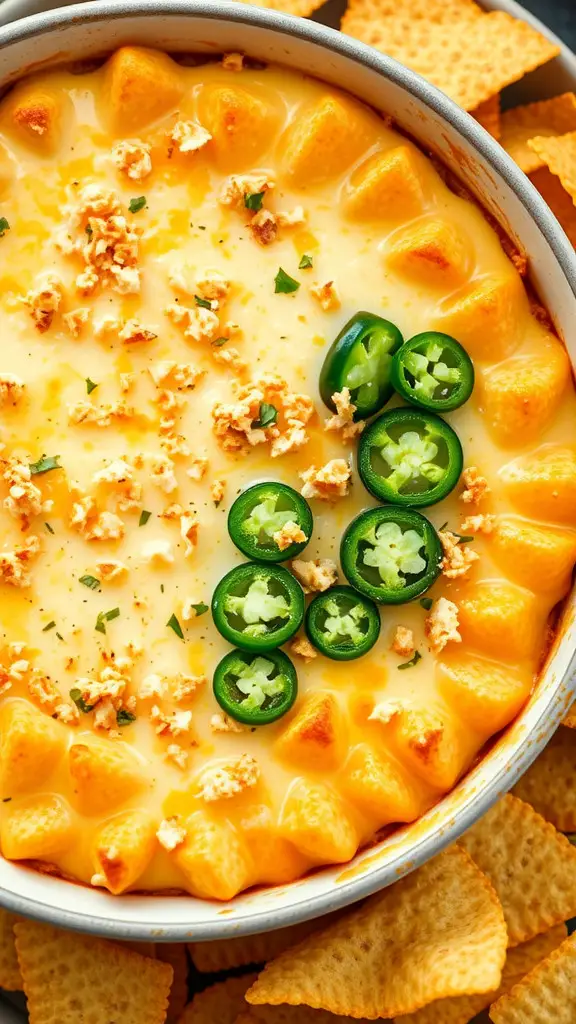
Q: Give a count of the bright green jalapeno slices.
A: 8